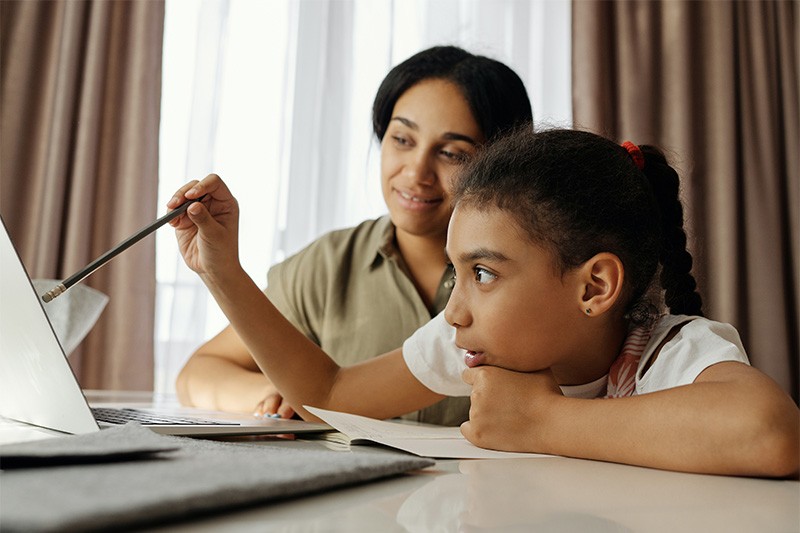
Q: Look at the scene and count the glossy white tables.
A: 1